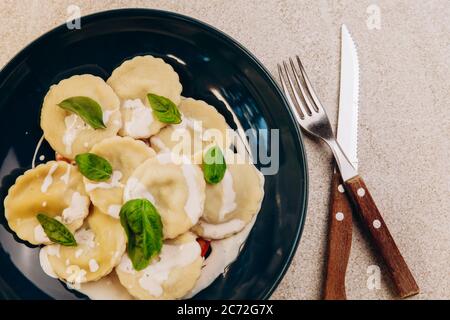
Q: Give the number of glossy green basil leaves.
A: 6